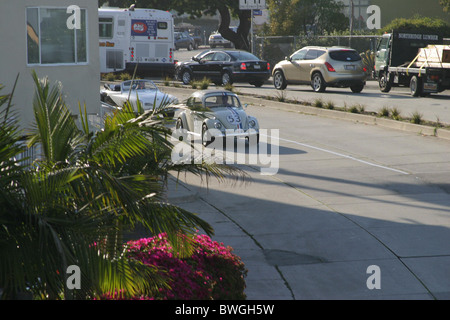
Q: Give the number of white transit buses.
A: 1